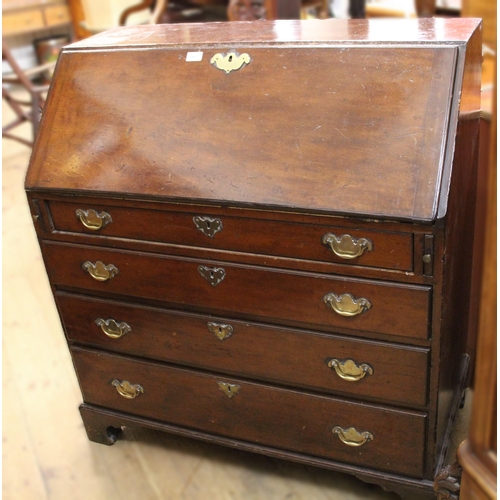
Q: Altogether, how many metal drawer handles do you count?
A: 8